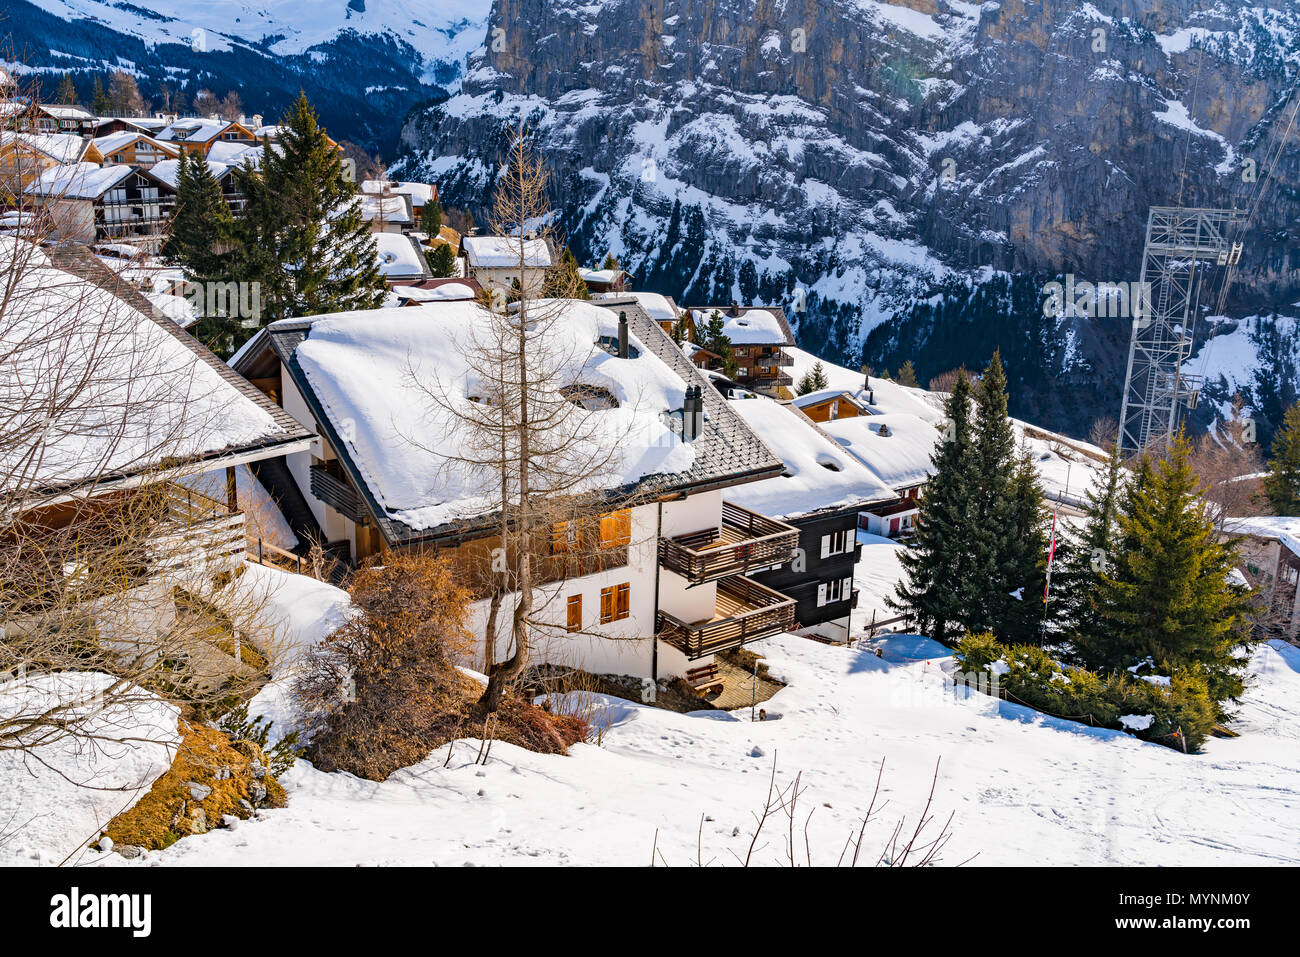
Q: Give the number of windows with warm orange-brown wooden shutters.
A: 4